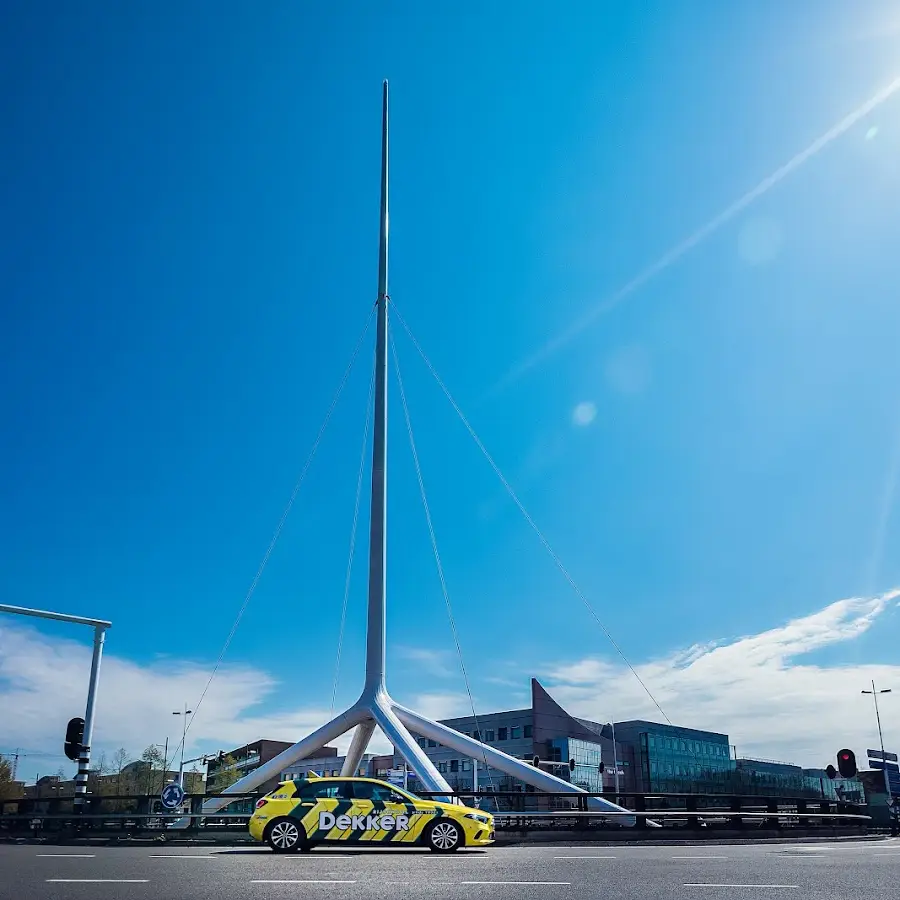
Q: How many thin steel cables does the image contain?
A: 4